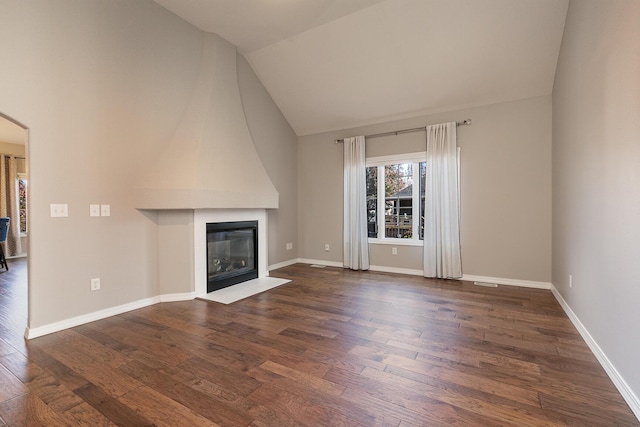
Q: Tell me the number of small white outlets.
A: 5